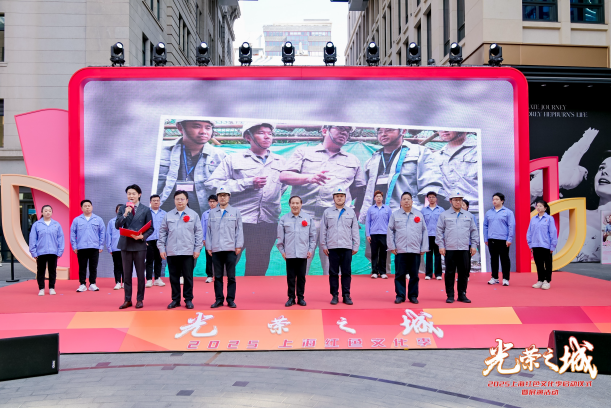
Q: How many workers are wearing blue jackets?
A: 10